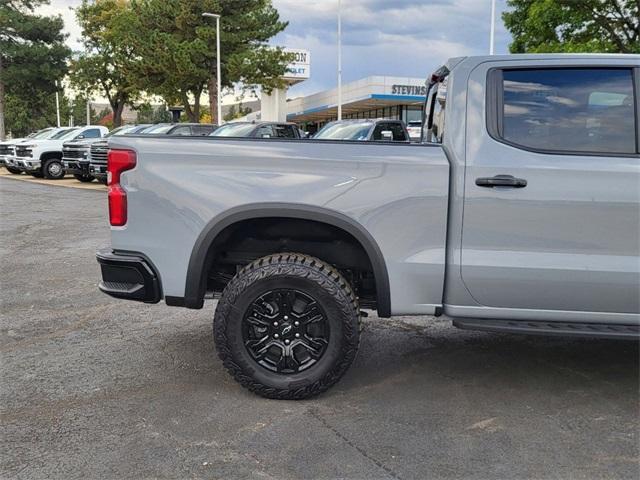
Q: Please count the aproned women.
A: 0